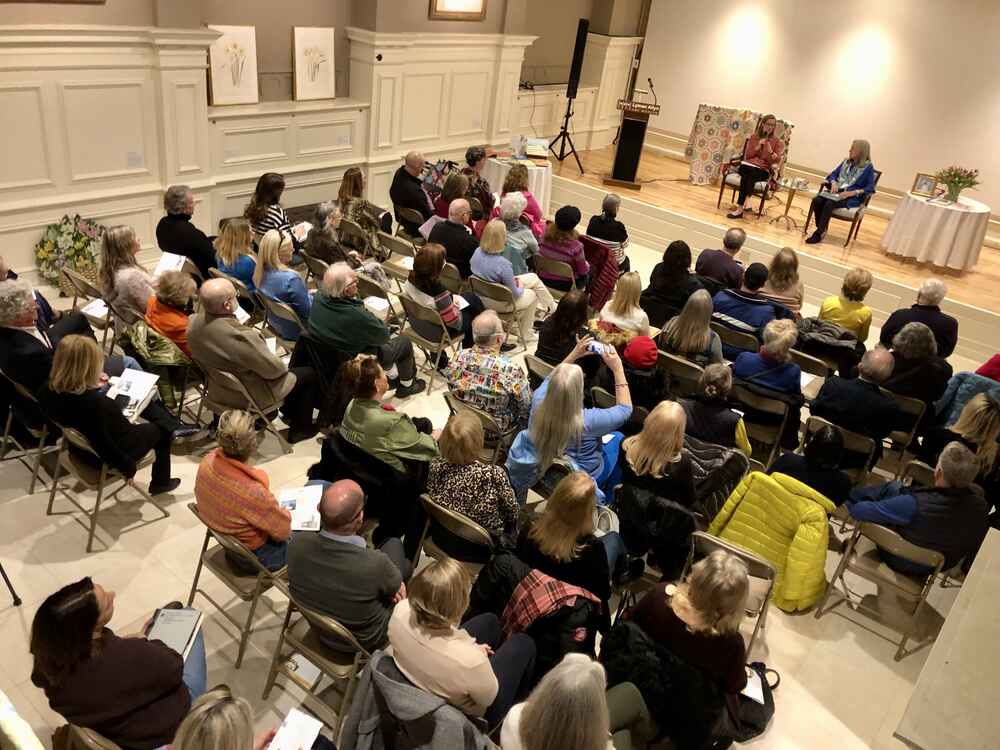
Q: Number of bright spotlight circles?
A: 2